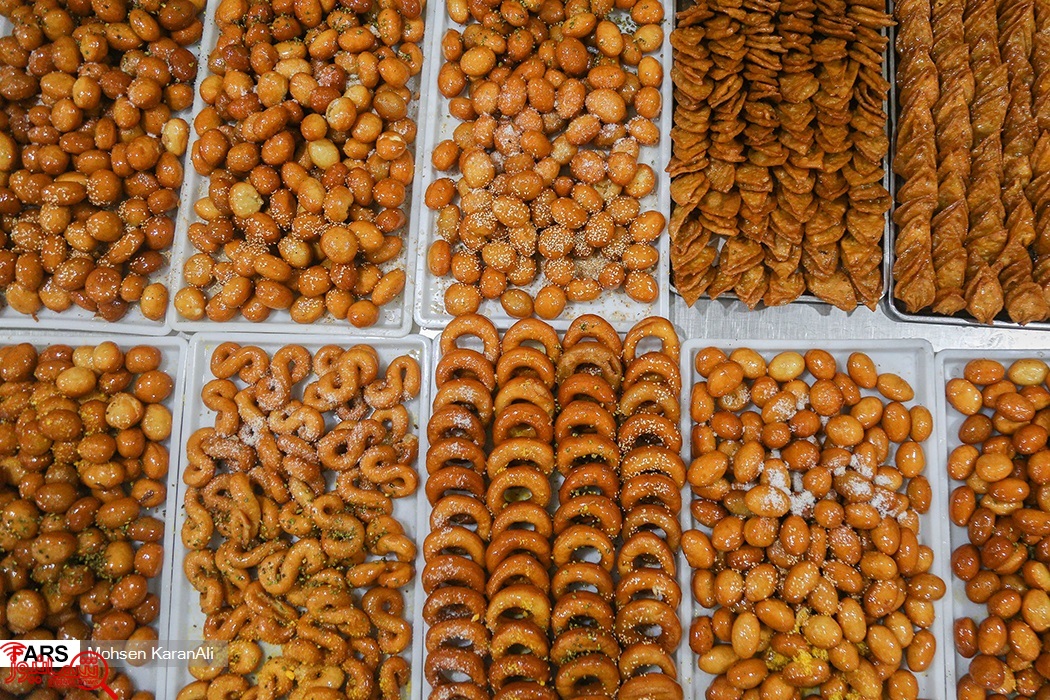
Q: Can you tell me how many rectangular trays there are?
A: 10